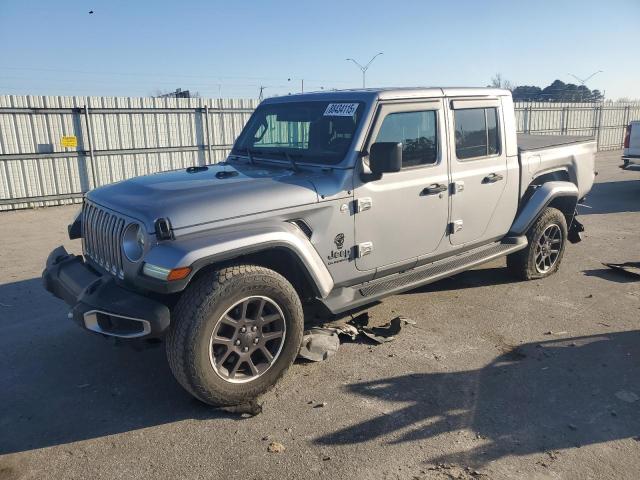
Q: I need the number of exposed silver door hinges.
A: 4